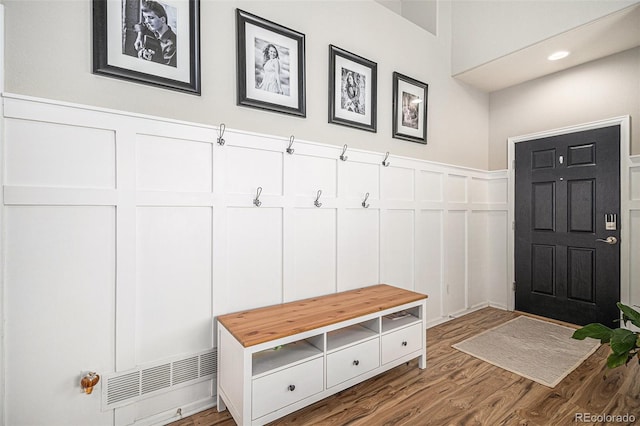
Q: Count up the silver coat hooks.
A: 7